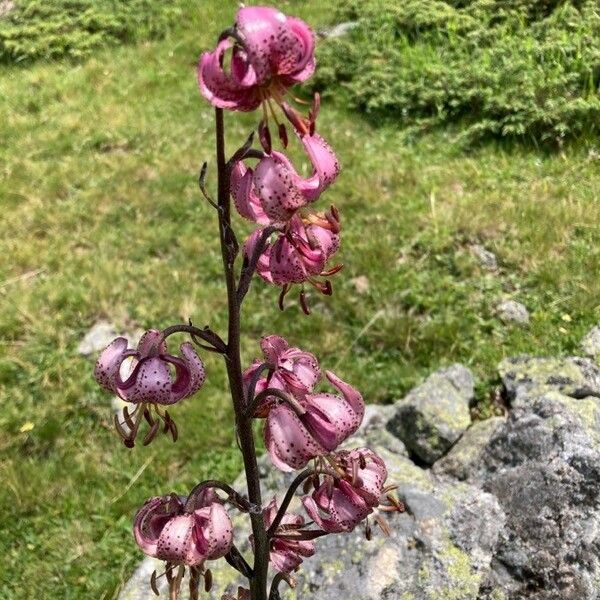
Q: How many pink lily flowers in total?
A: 9